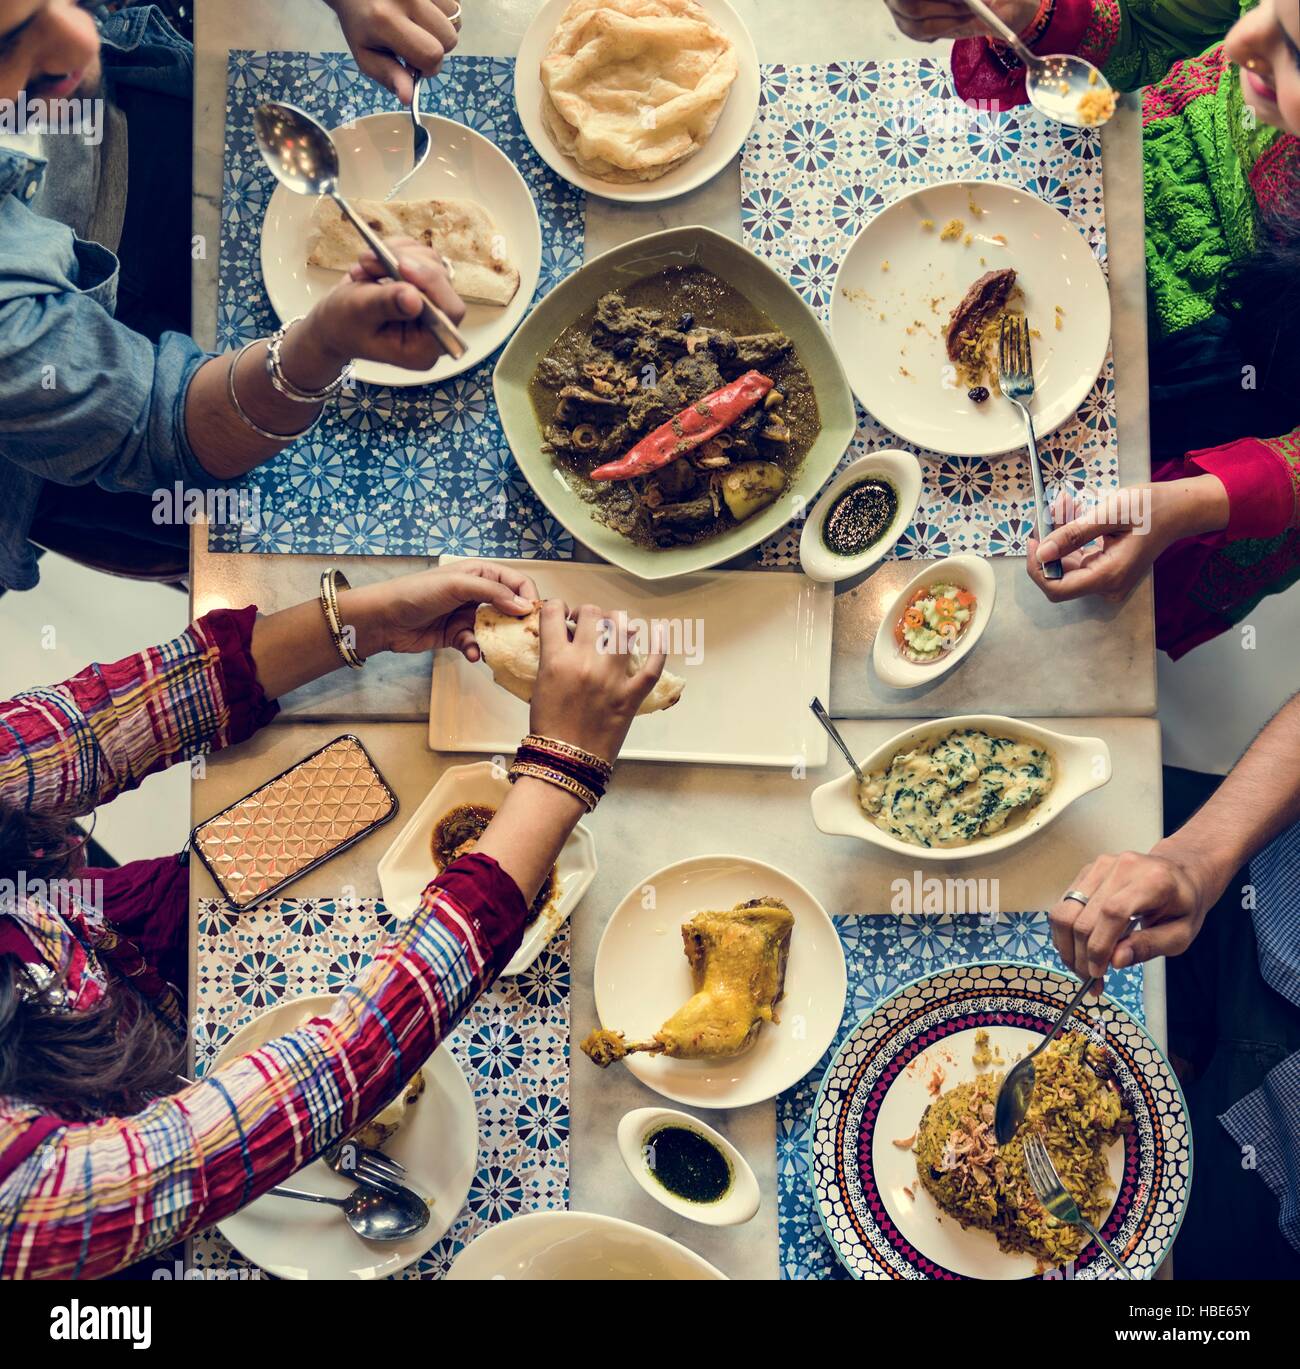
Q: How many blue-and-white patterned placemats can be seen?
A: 4